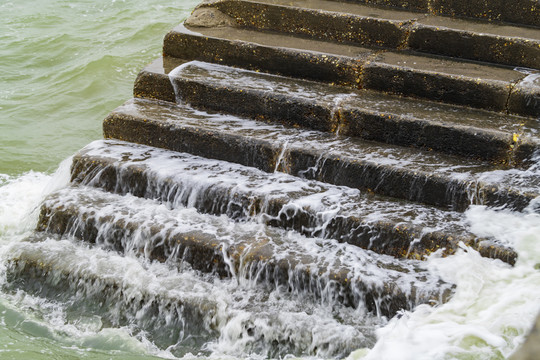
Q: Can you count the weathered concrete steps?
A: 8